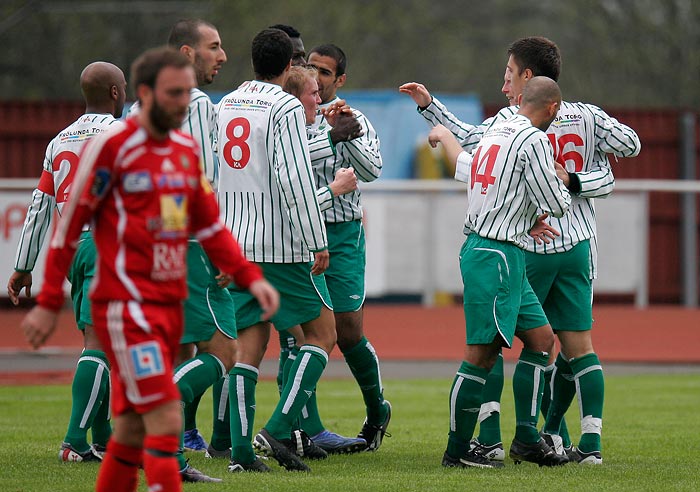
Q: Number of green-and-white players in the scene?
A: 9